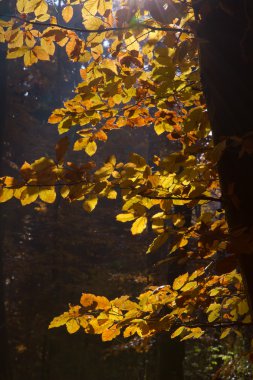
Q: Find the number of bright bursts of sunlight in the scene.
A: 1